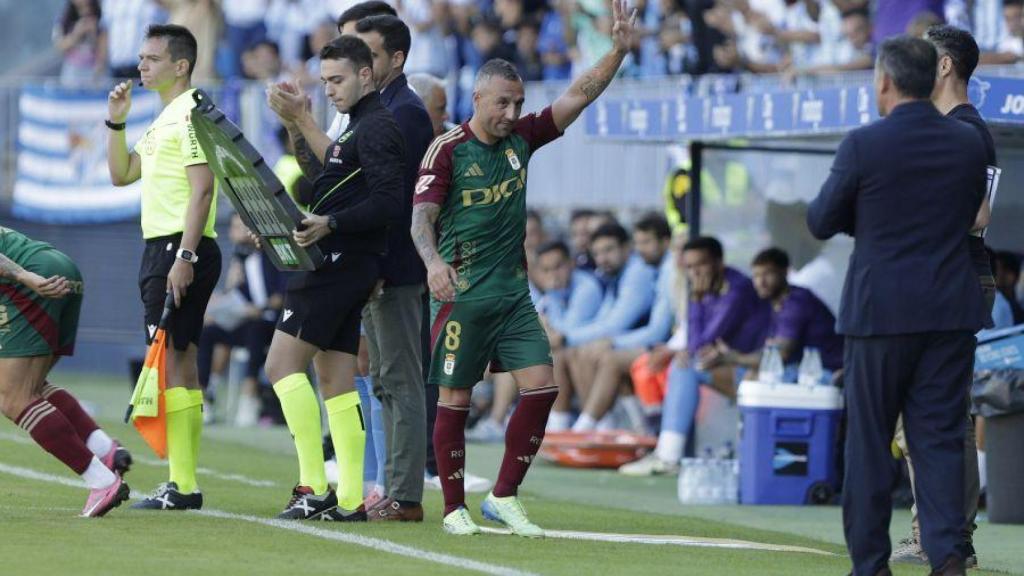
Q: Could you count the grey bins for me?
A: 1